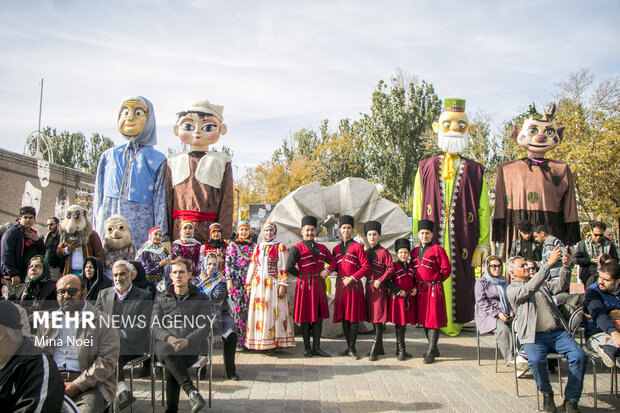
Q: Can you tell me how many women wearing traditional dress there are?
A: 5